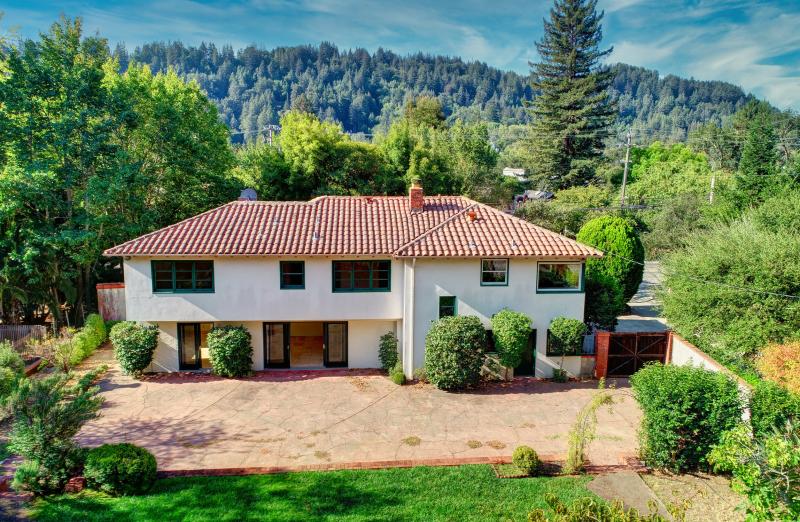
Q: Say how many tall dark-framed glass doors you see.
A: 3